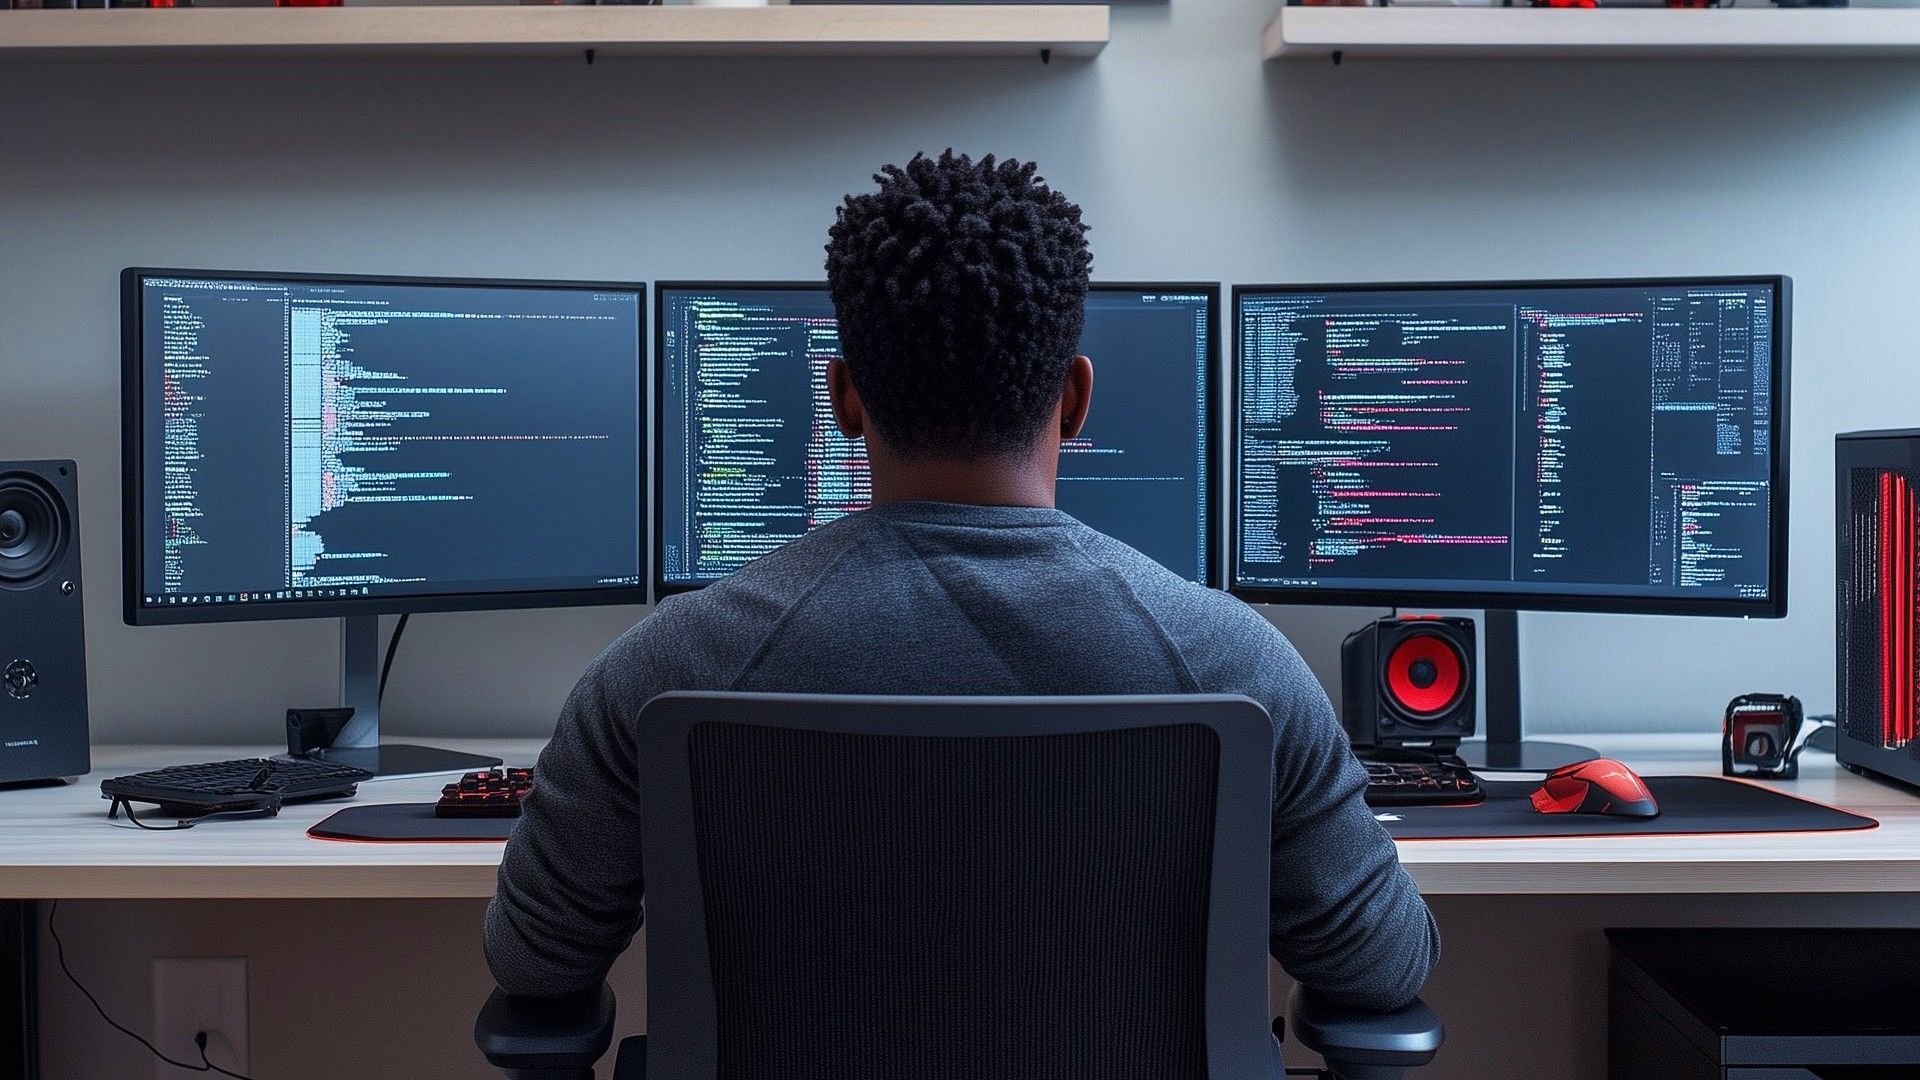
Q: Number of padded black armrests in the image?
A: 2